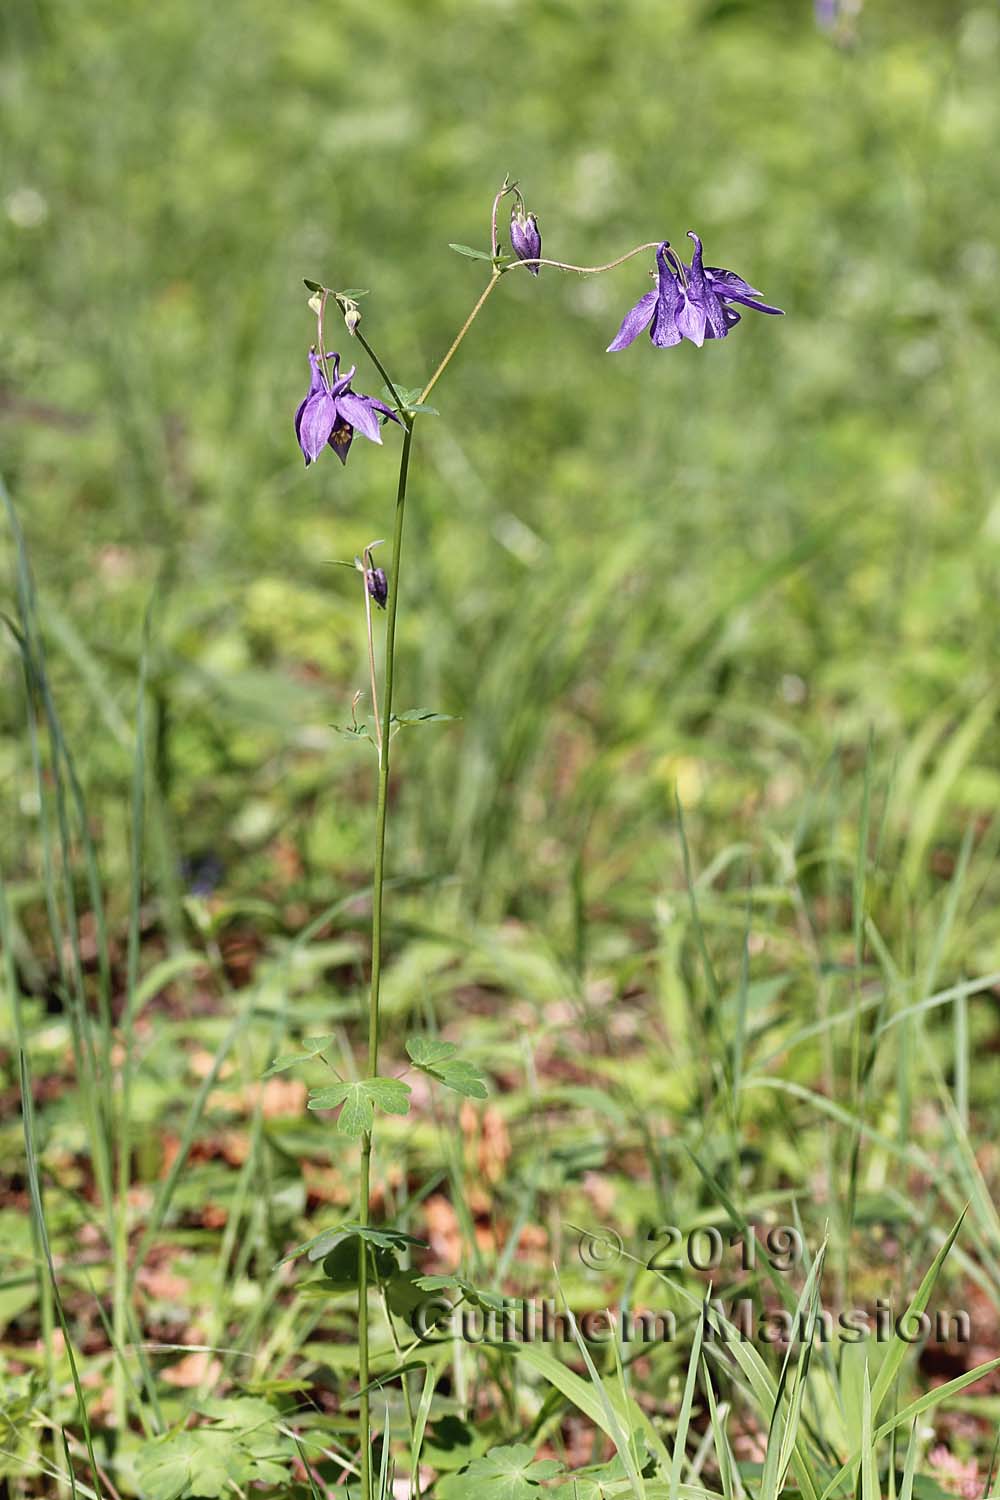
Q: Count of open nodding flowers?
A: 2